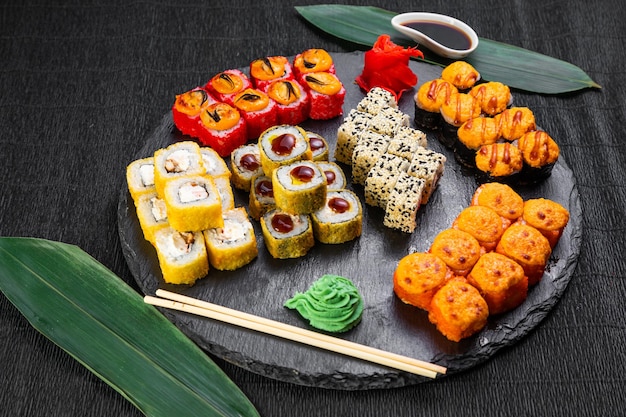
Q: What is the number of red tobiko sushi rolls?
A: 8